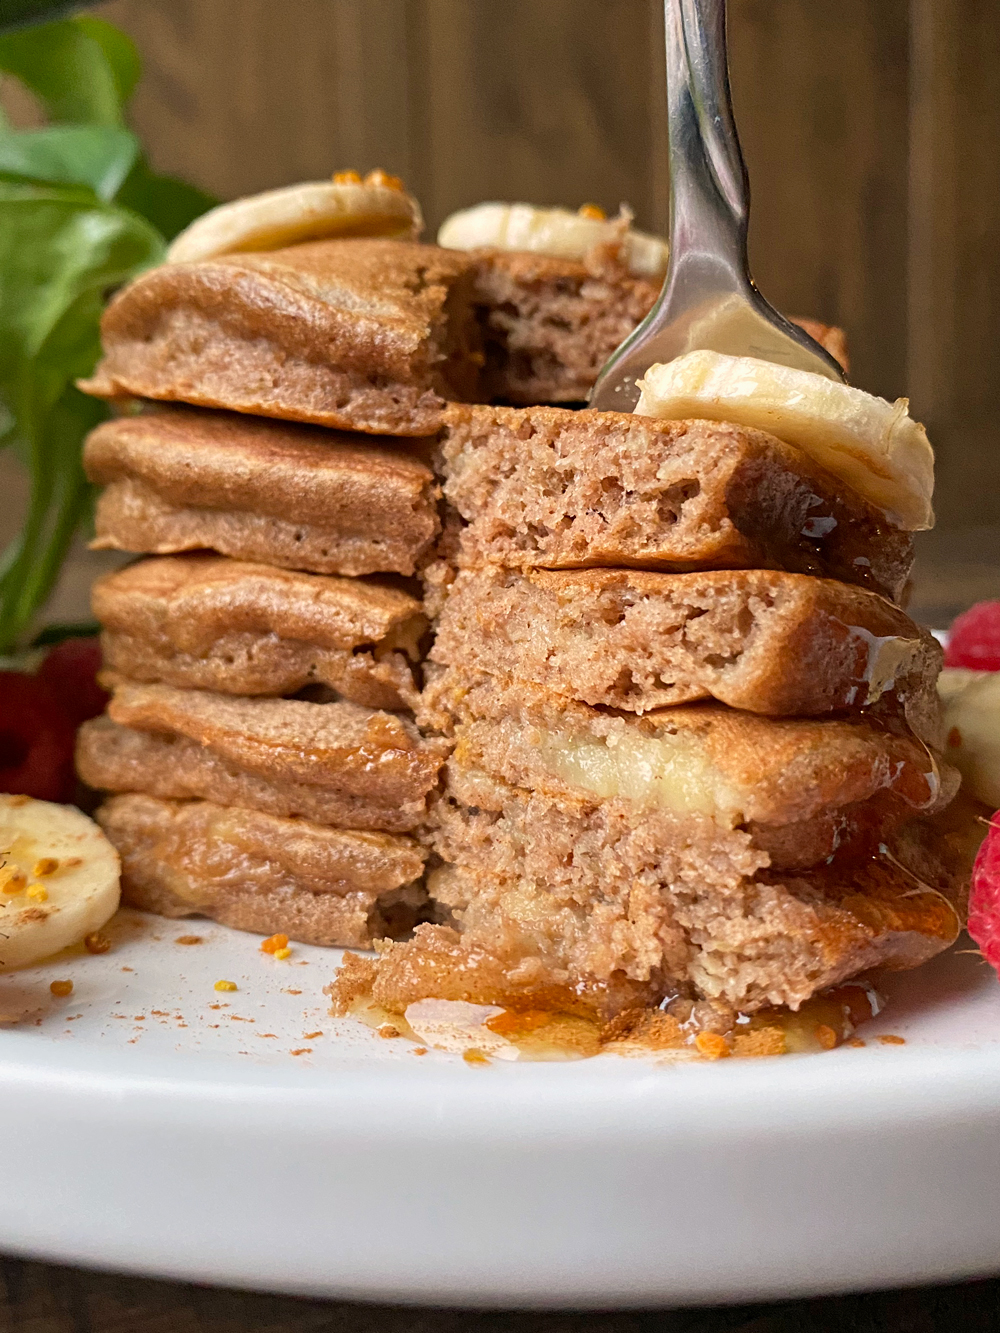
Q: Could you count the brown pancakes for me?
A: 5